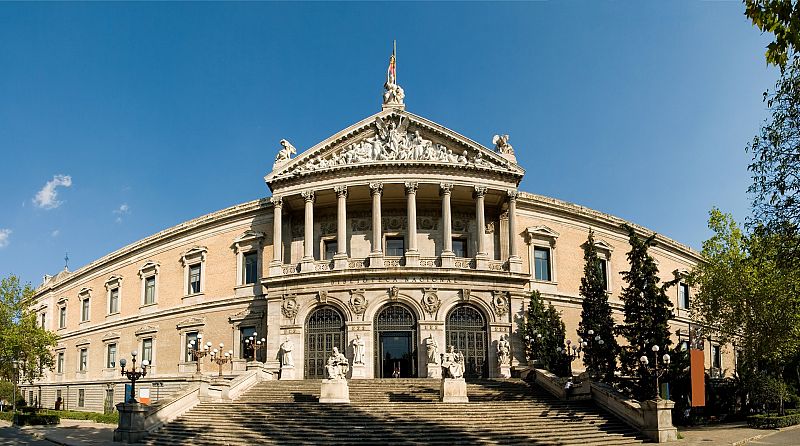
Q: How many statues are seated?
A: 2